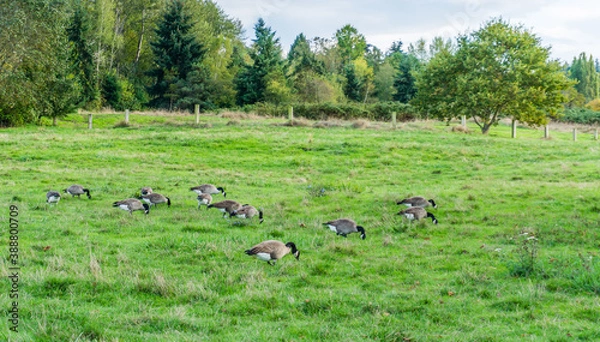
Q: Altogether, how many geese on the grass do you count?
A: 13